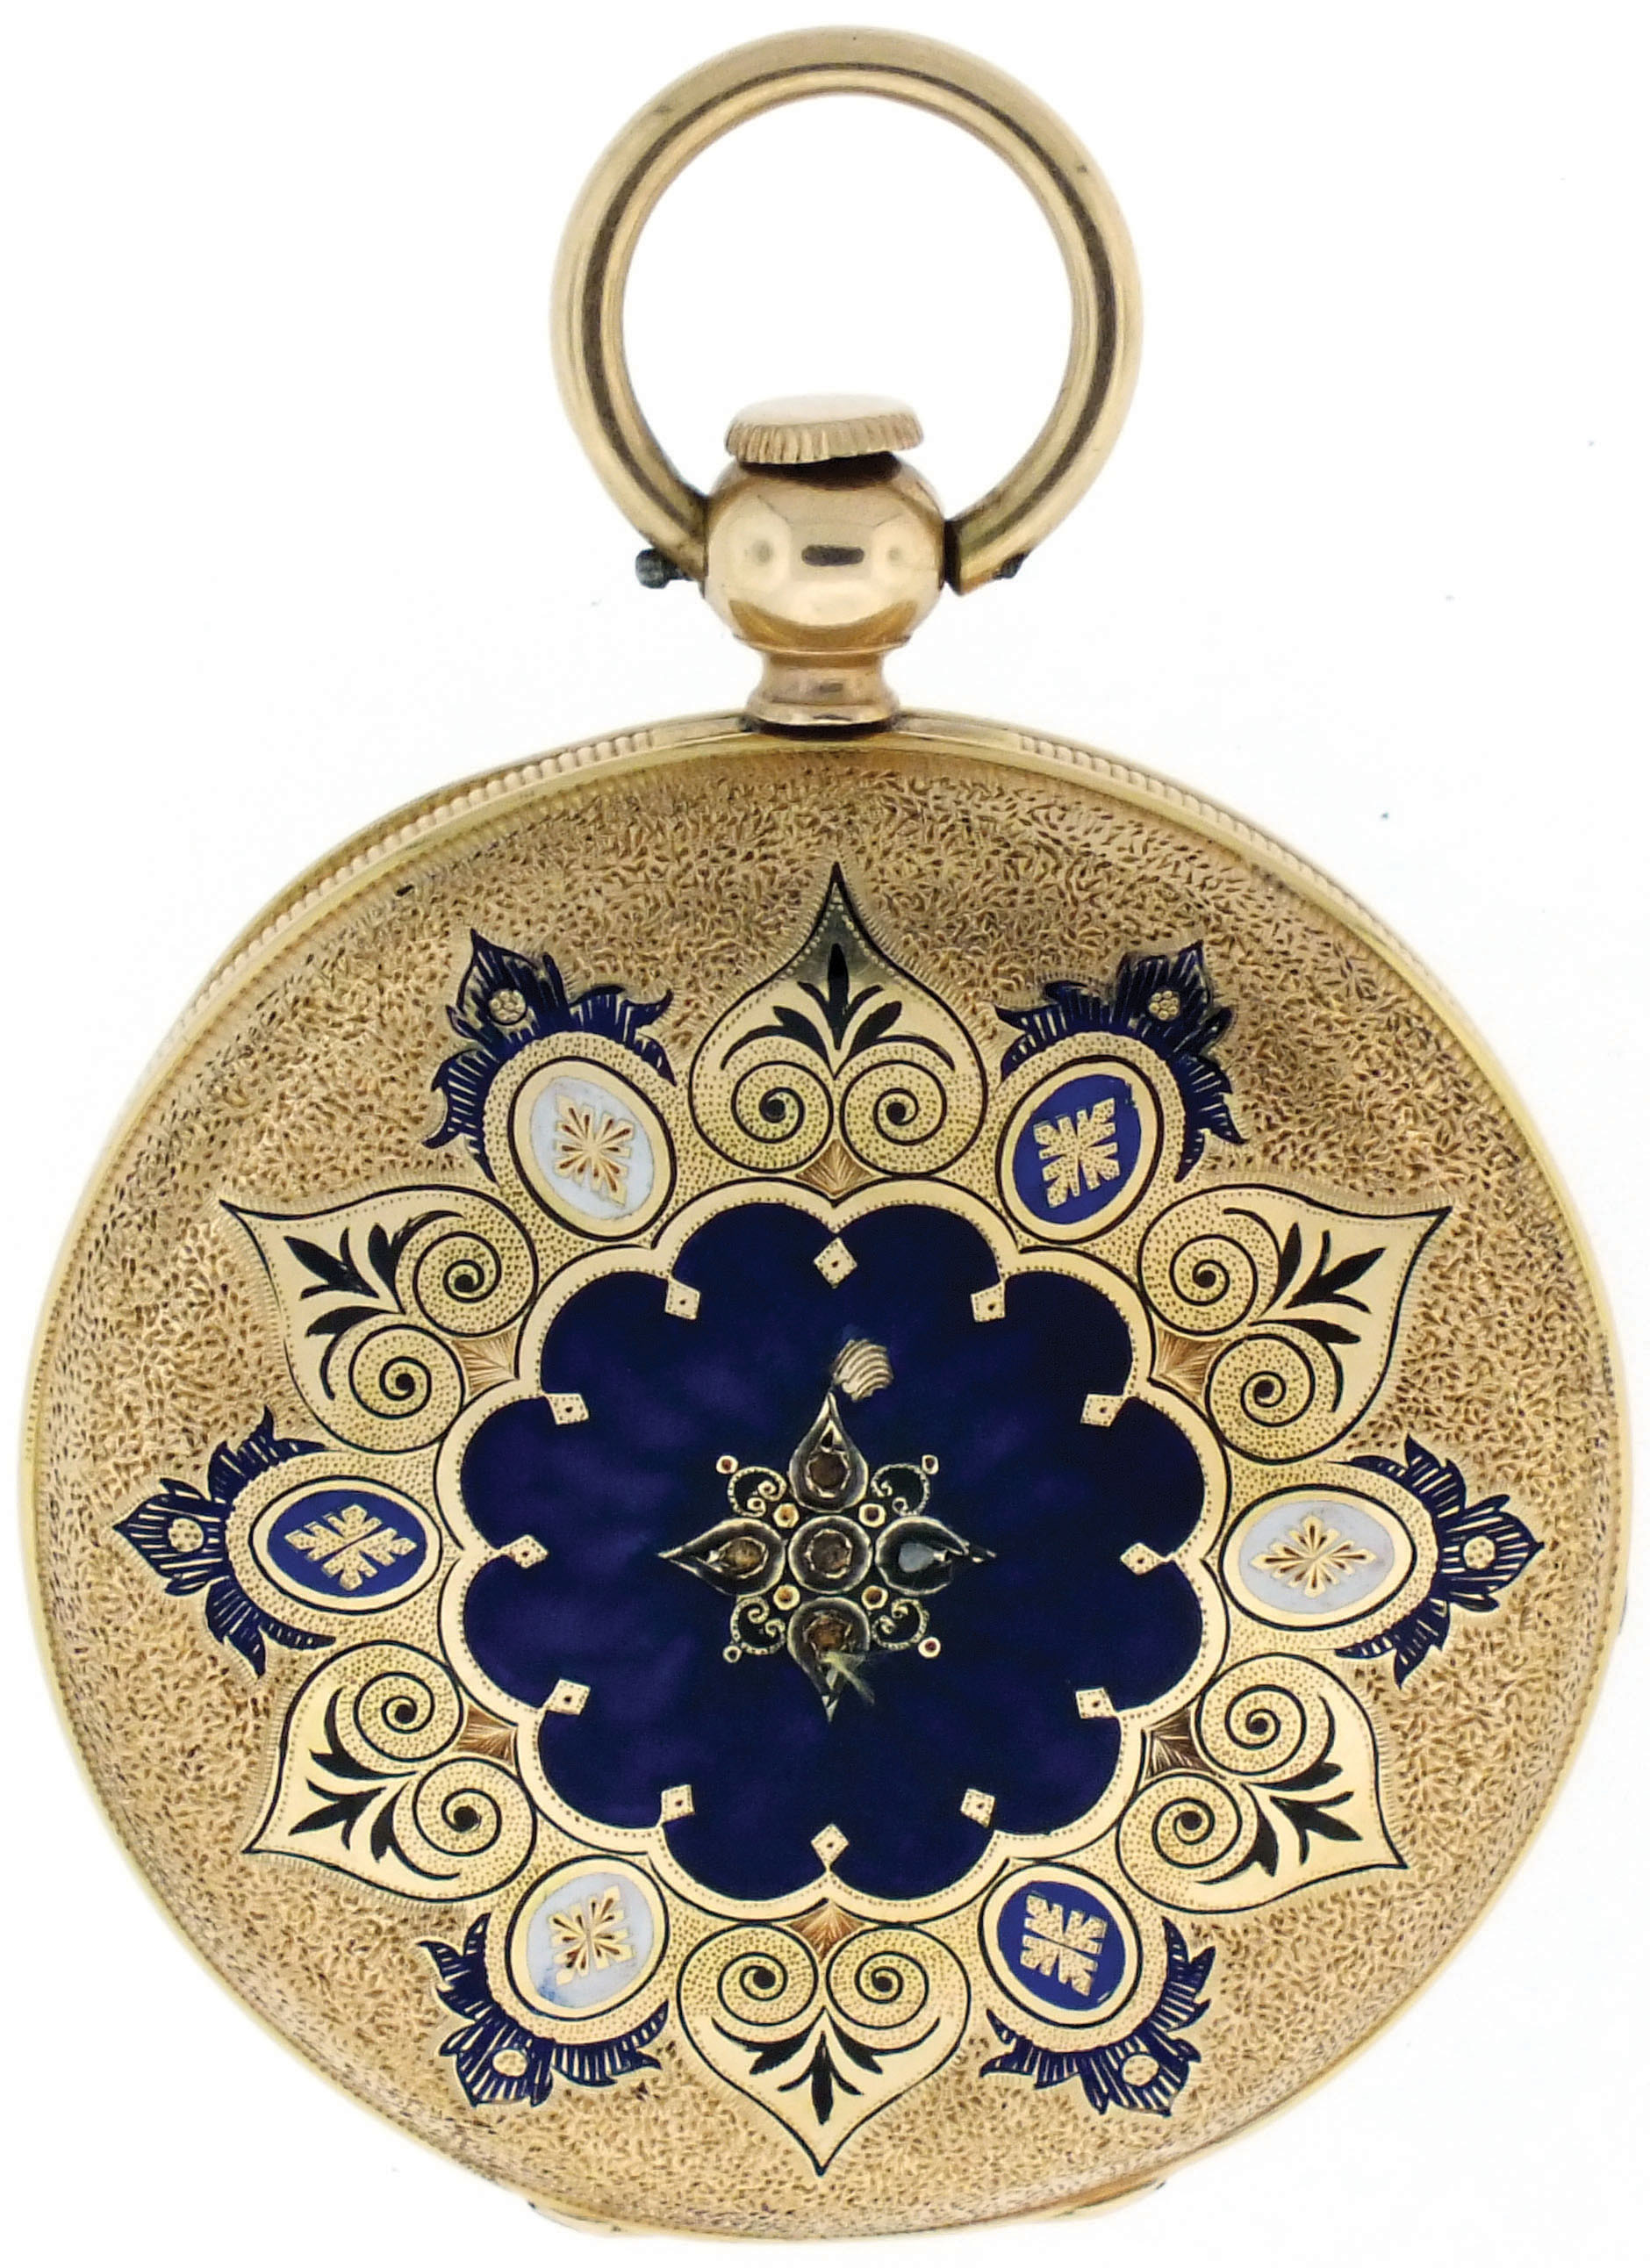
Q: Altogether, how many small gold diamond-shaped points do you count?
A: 12